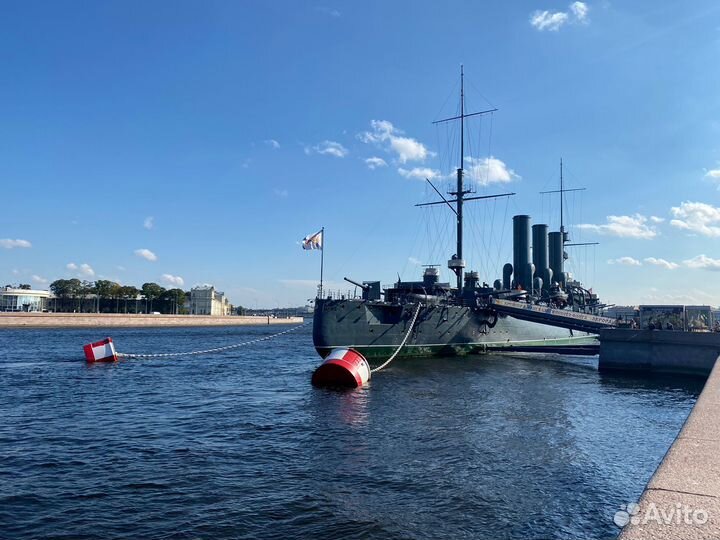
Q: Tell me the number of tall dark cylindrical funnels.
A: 3